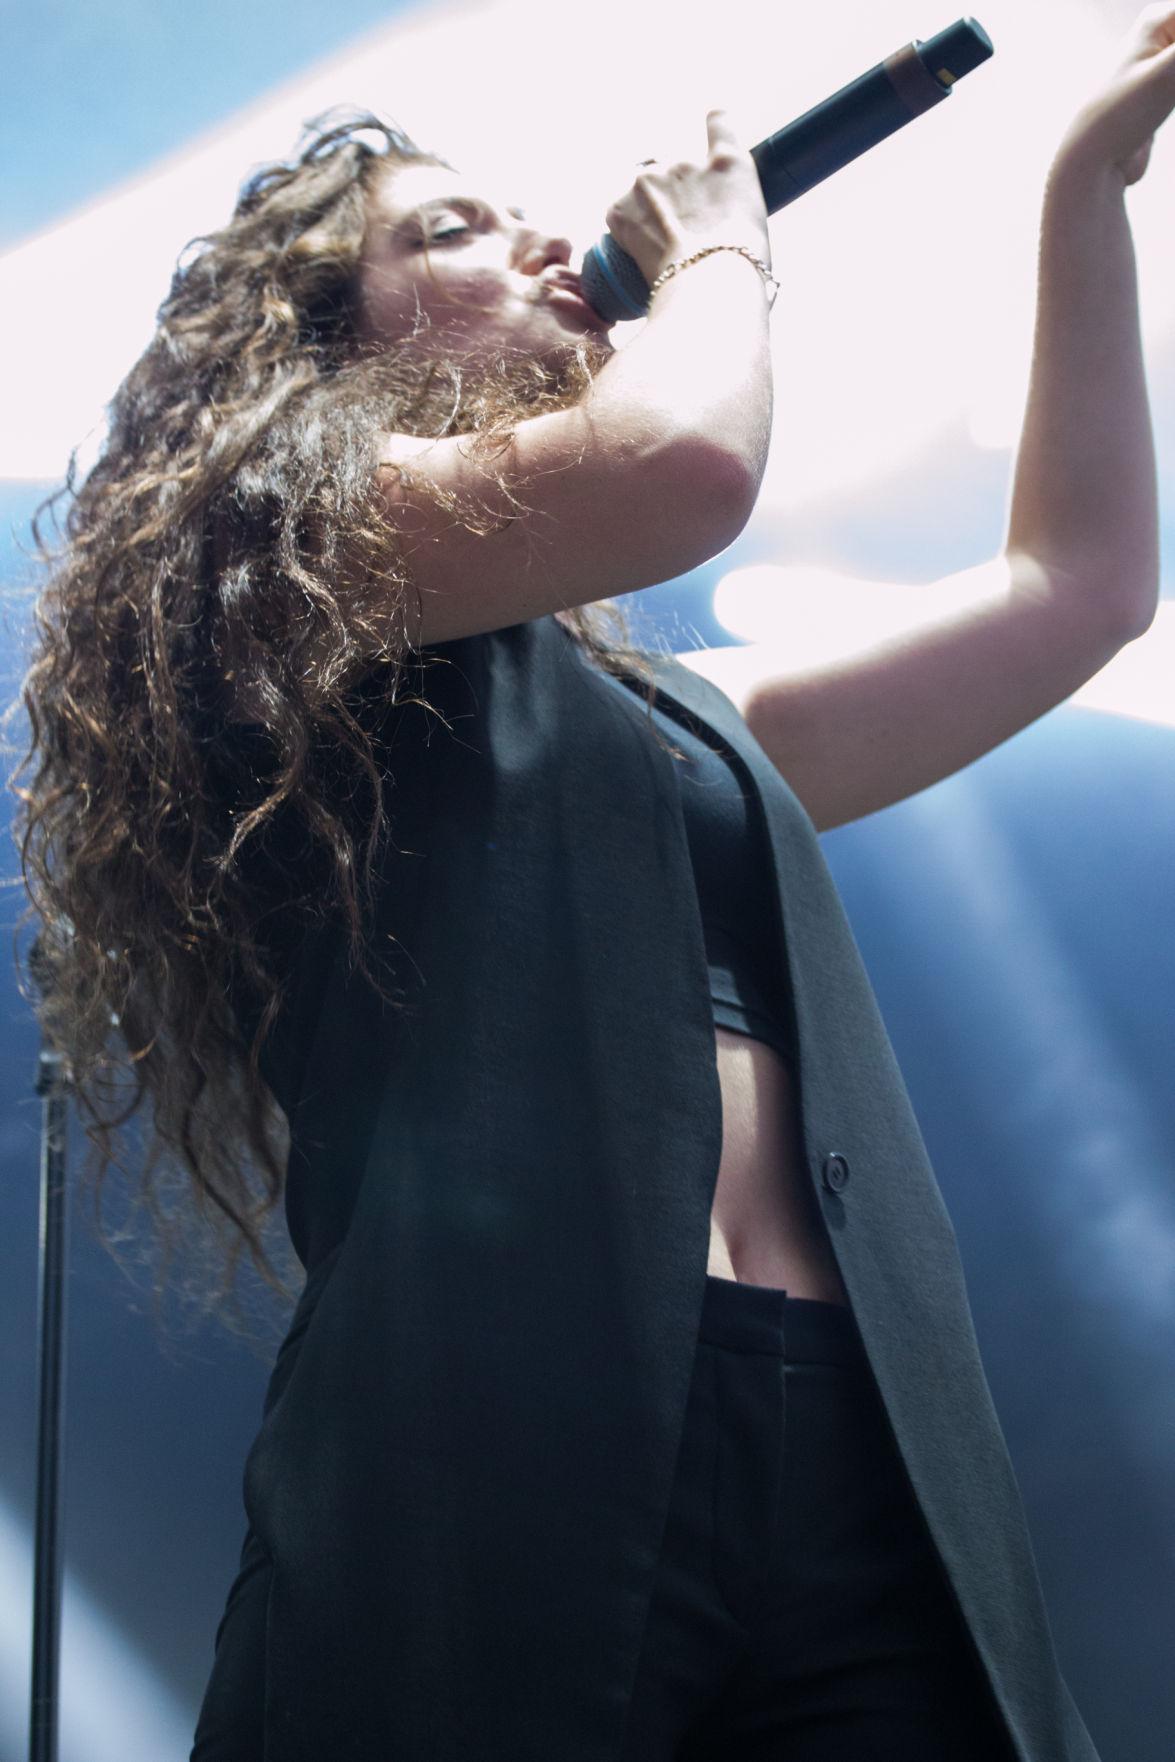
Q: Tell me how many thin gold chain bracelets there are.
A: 1